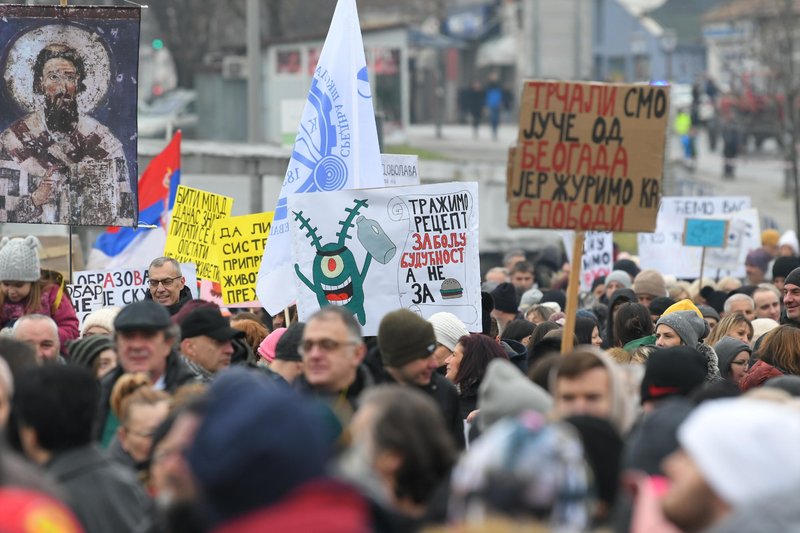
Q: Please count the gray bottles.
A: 1